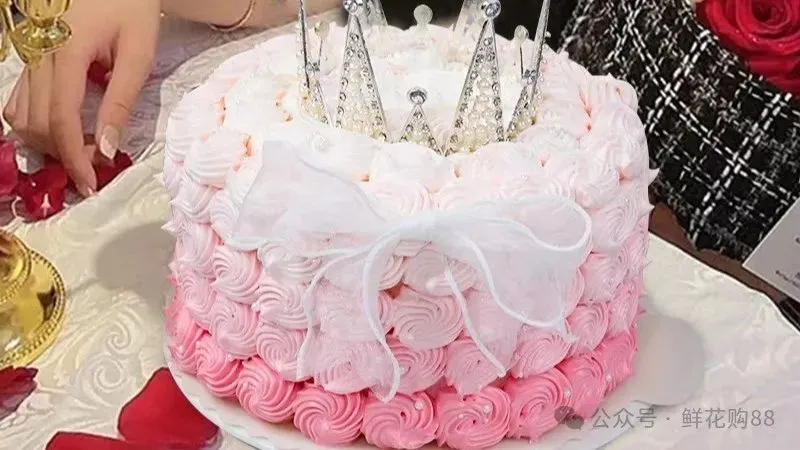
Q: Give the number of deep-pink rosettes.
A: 9